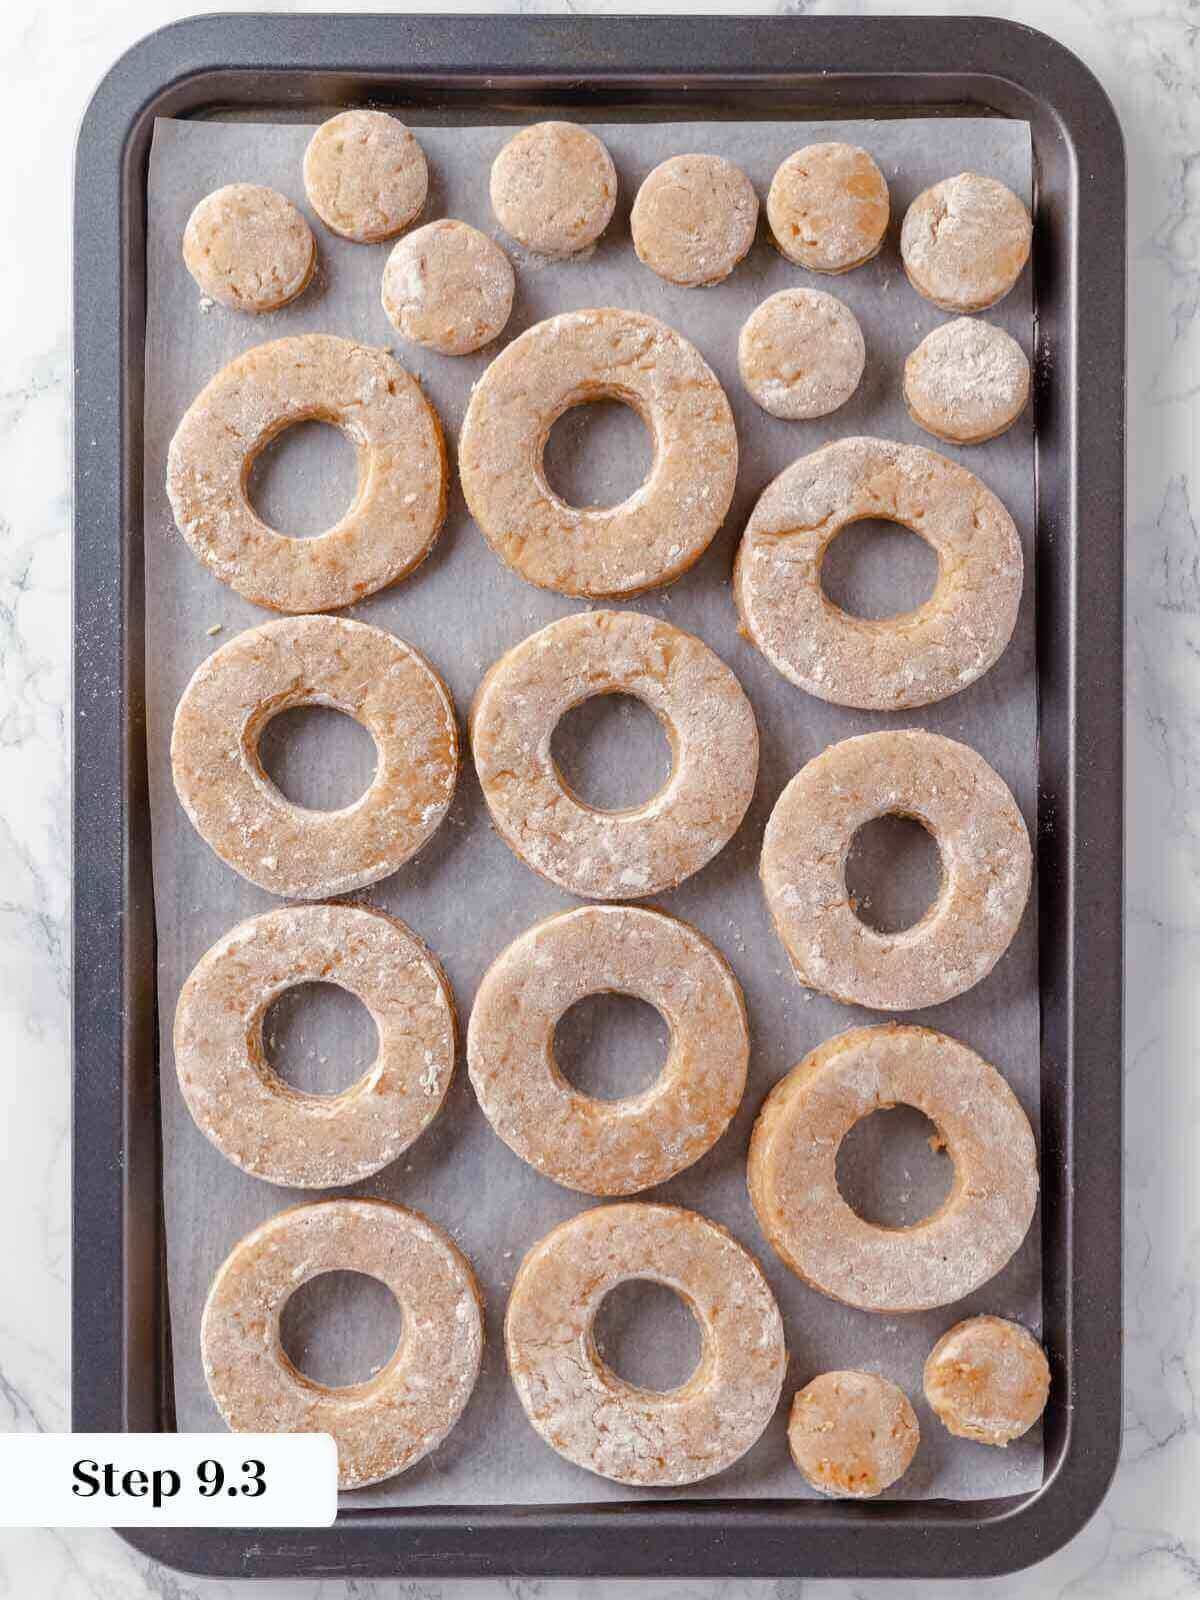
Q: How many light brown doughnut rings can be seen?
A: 11